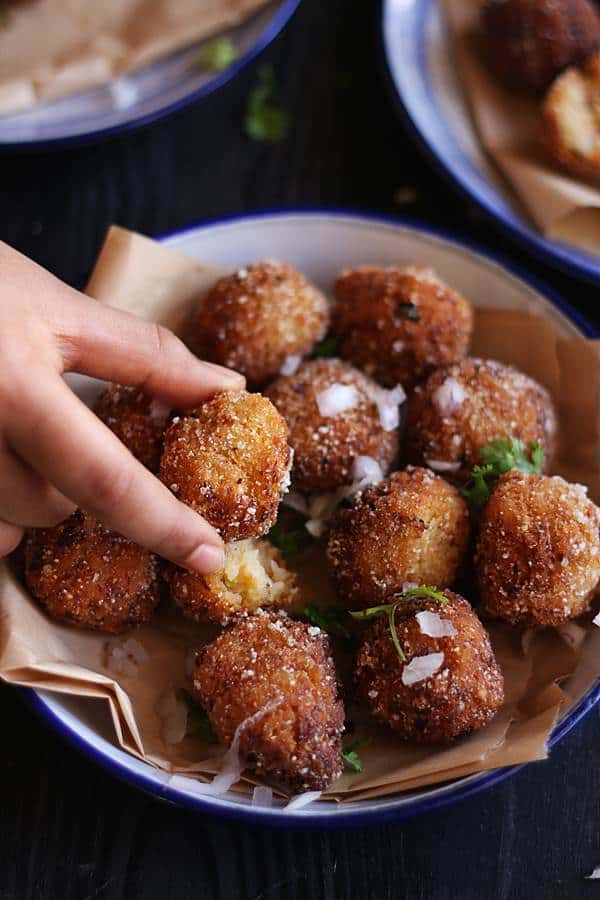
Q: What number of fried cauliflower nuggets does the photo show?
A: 14